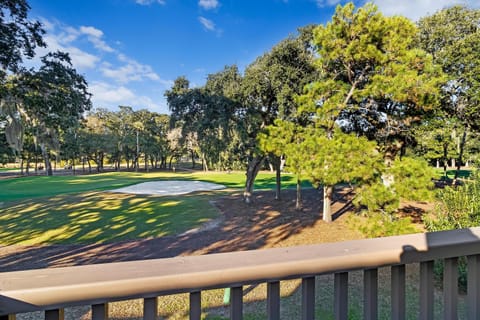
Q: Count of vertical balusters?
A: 14